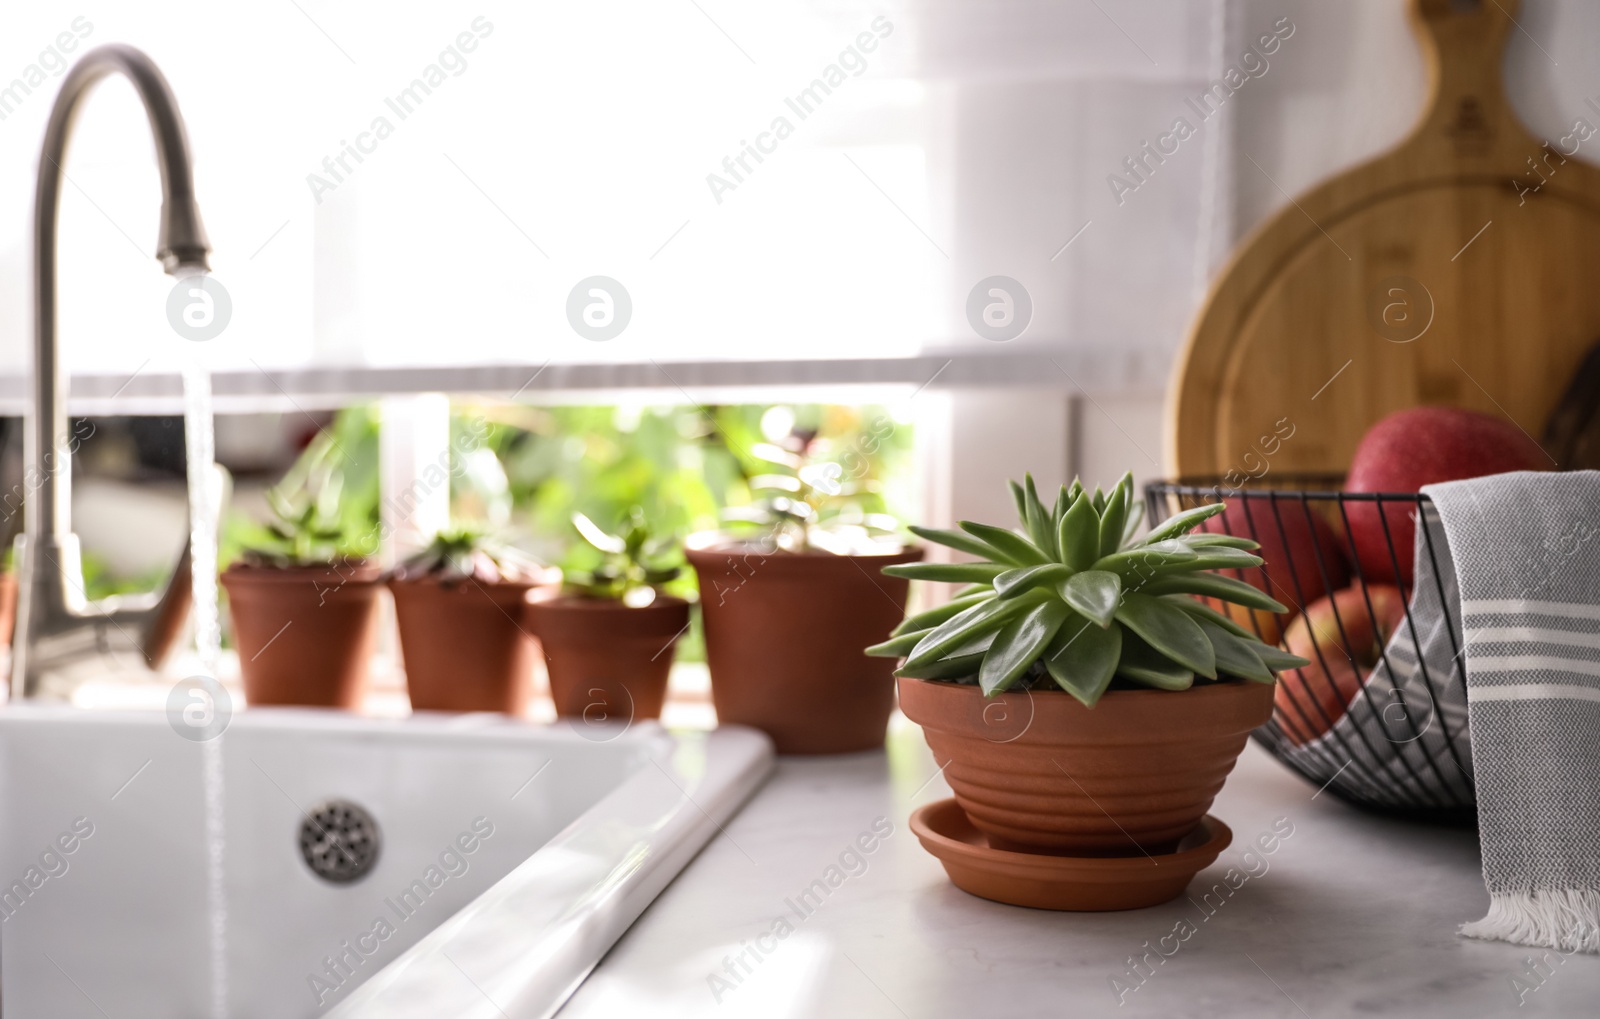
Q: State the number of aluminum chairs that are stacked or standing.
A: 0